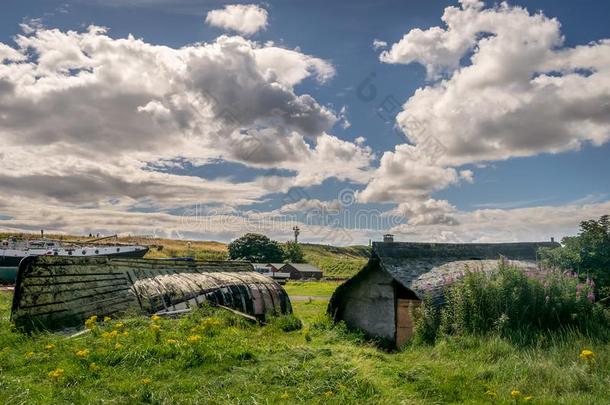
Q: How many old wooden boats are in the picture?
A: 2